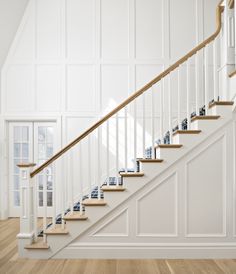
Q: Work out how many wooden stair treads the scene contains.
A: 11